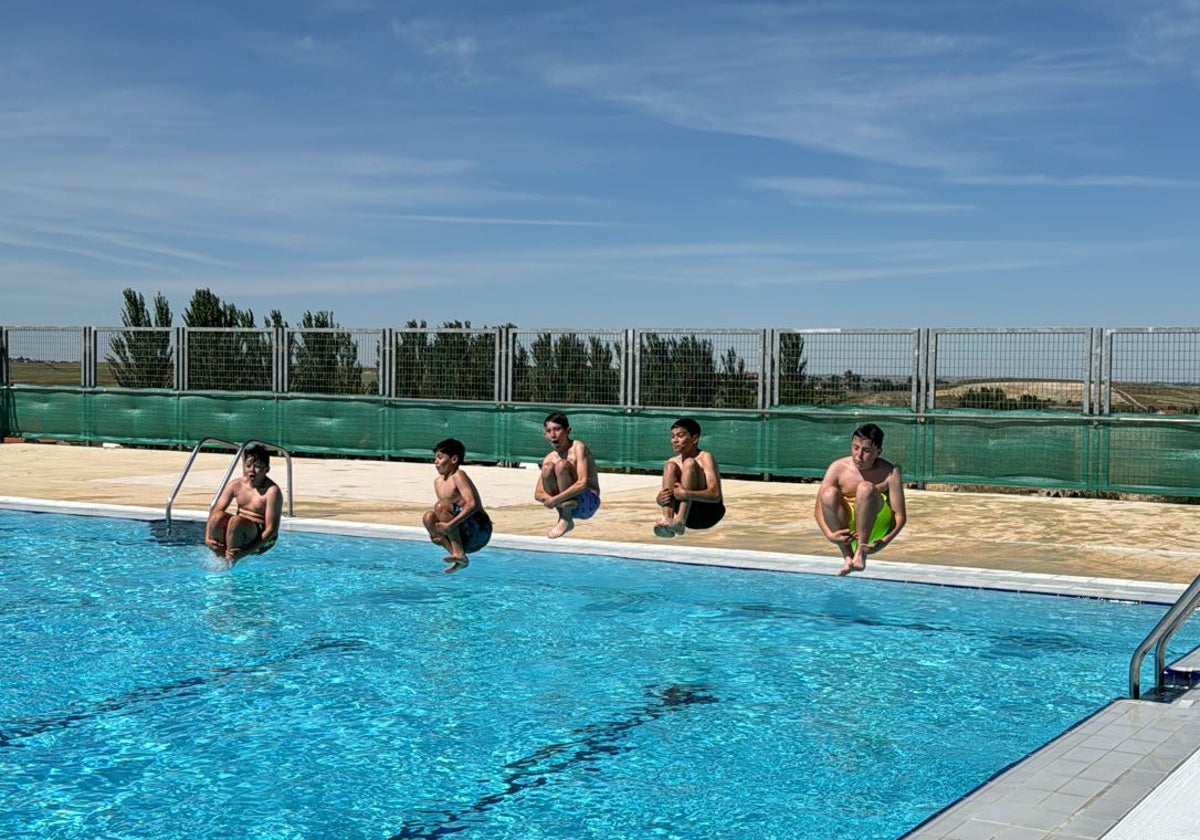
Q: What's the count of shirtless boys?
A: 5